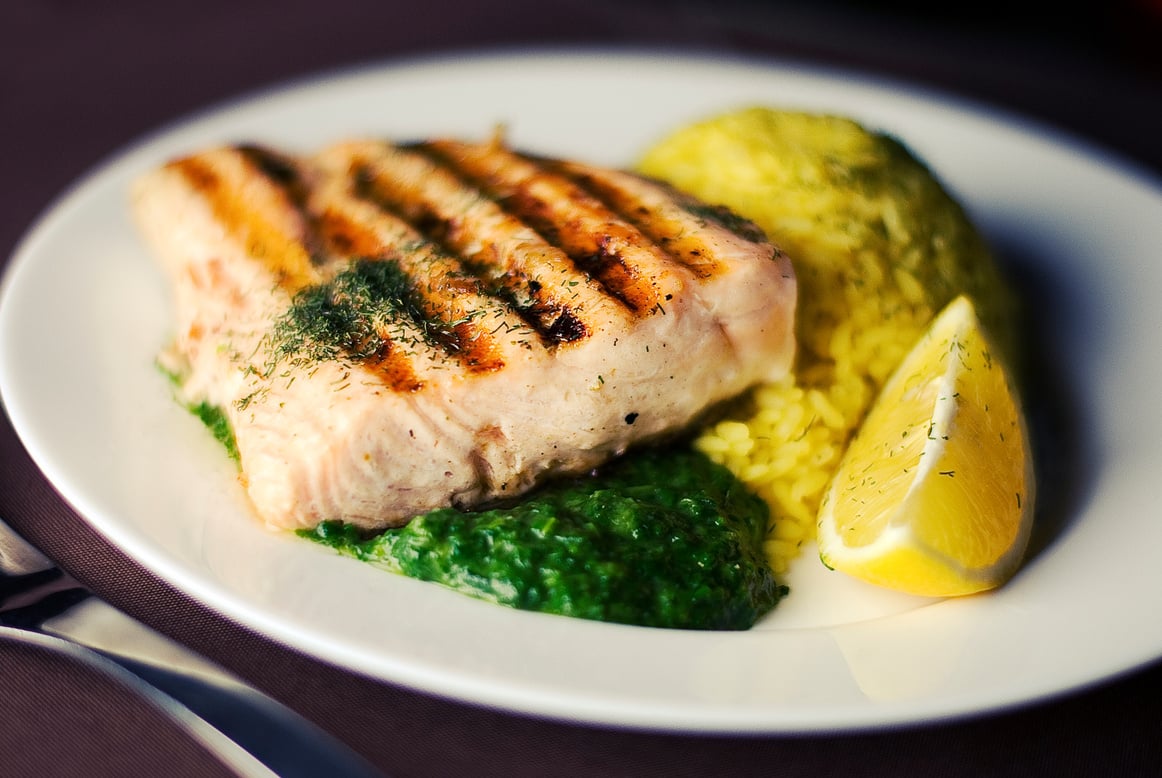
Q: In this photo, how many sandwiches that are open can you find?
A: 0